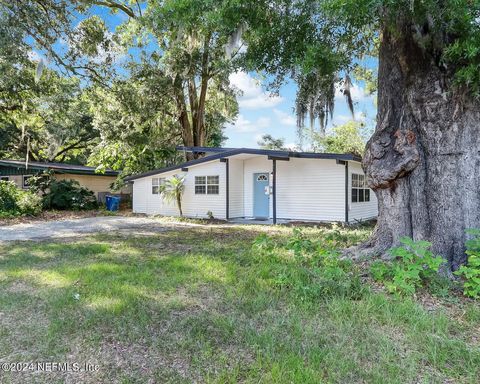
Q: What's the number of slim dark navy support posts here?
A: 3